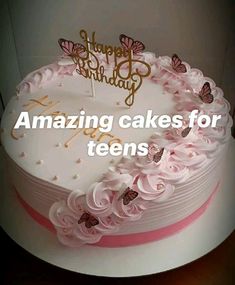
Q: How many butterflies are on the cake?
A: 8